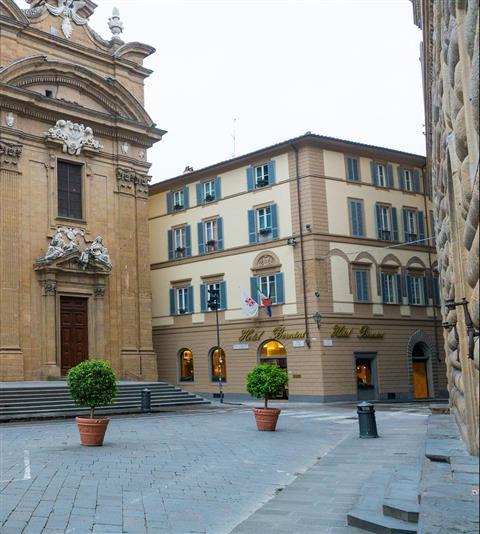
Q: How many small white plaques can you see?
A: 3